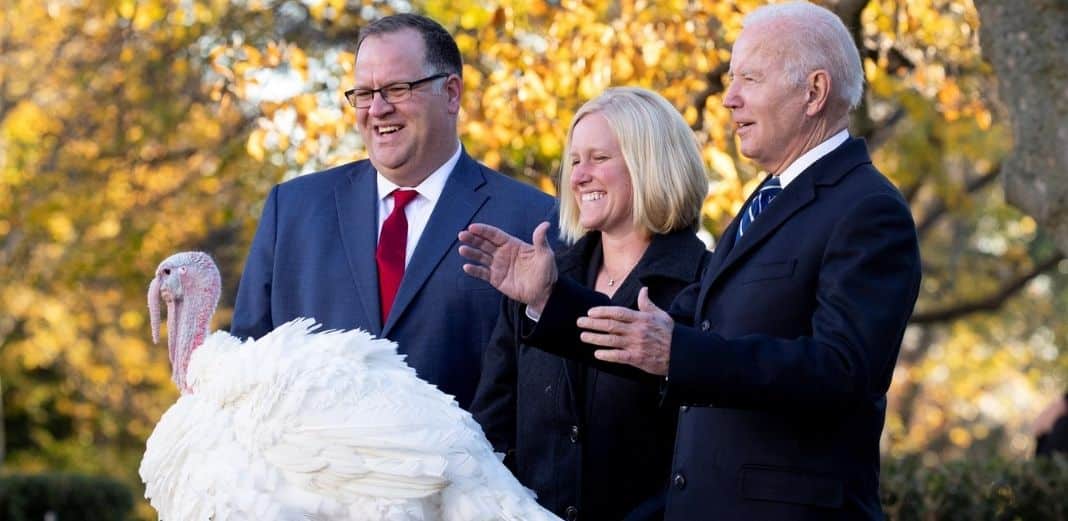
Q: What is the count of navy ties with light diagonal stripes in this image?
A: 1